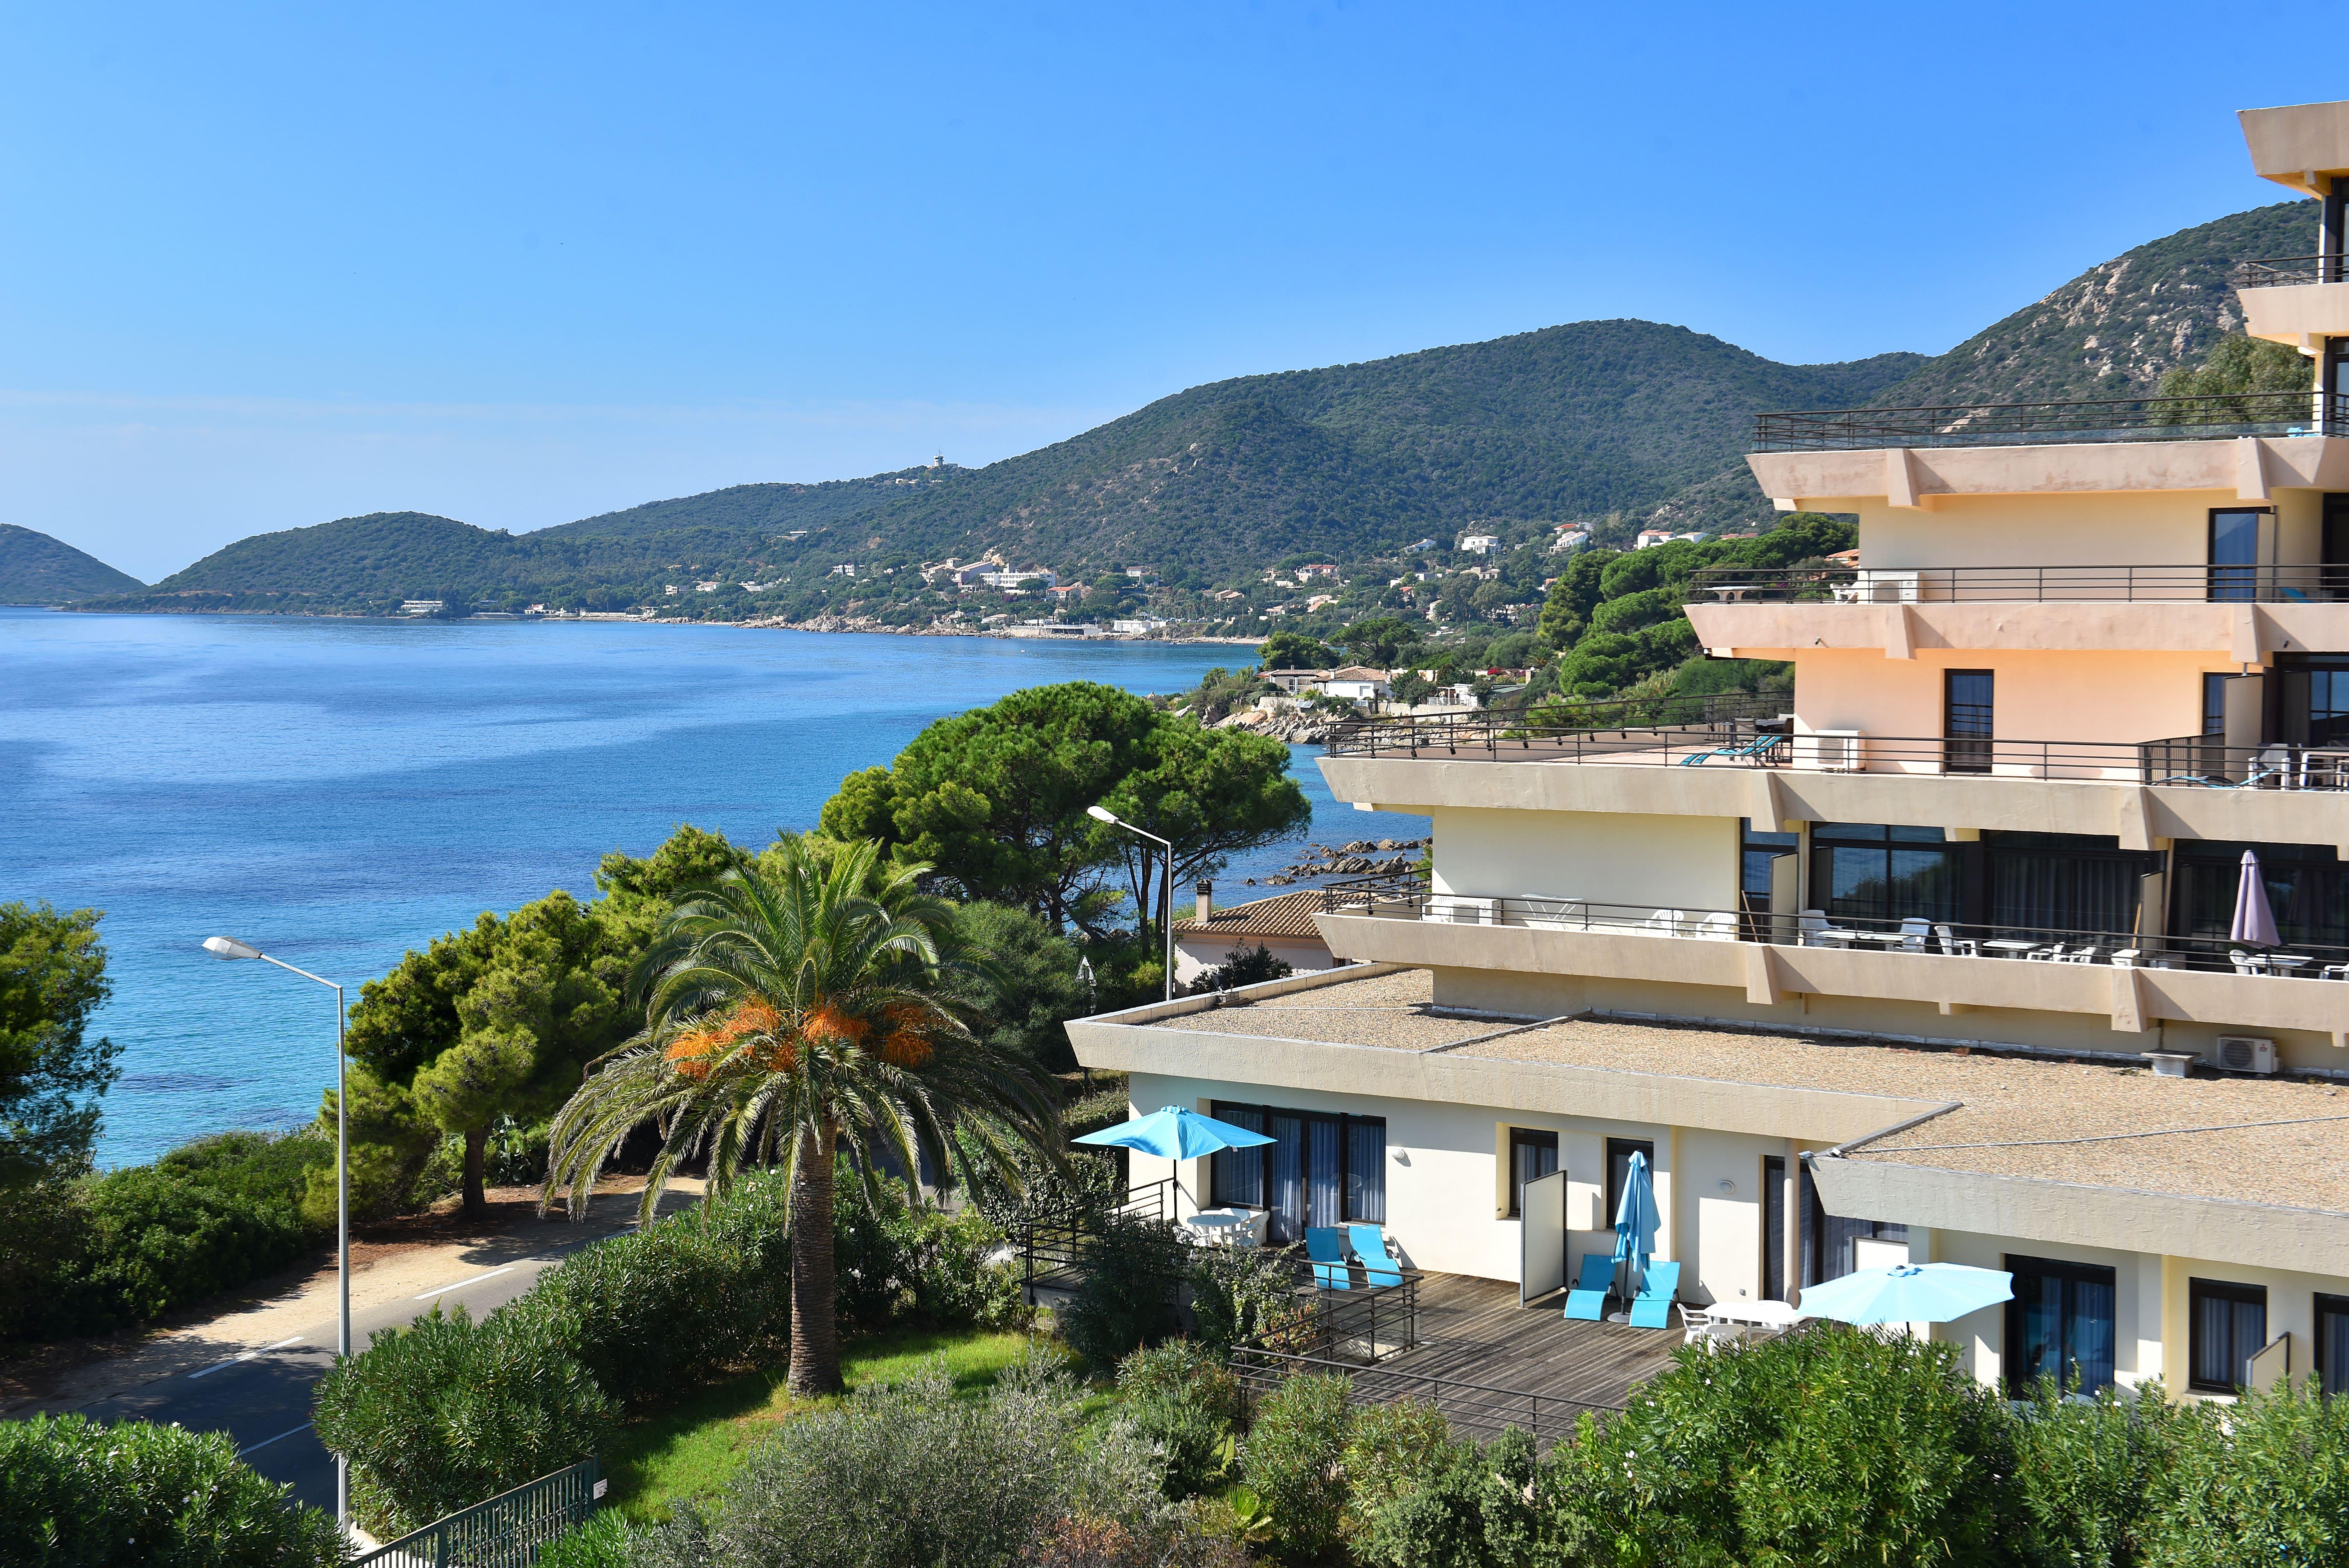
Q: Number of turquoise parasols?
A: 3